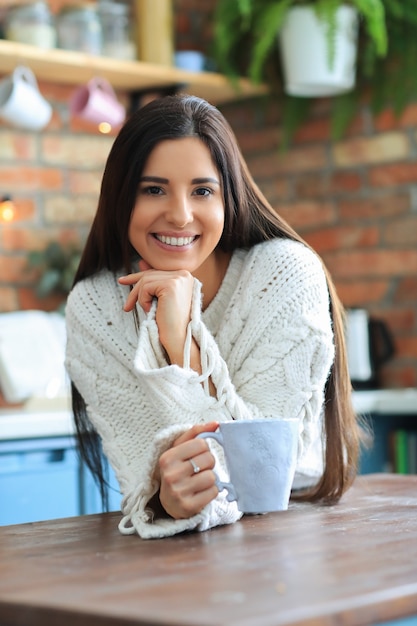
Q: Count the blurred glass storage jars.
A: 3